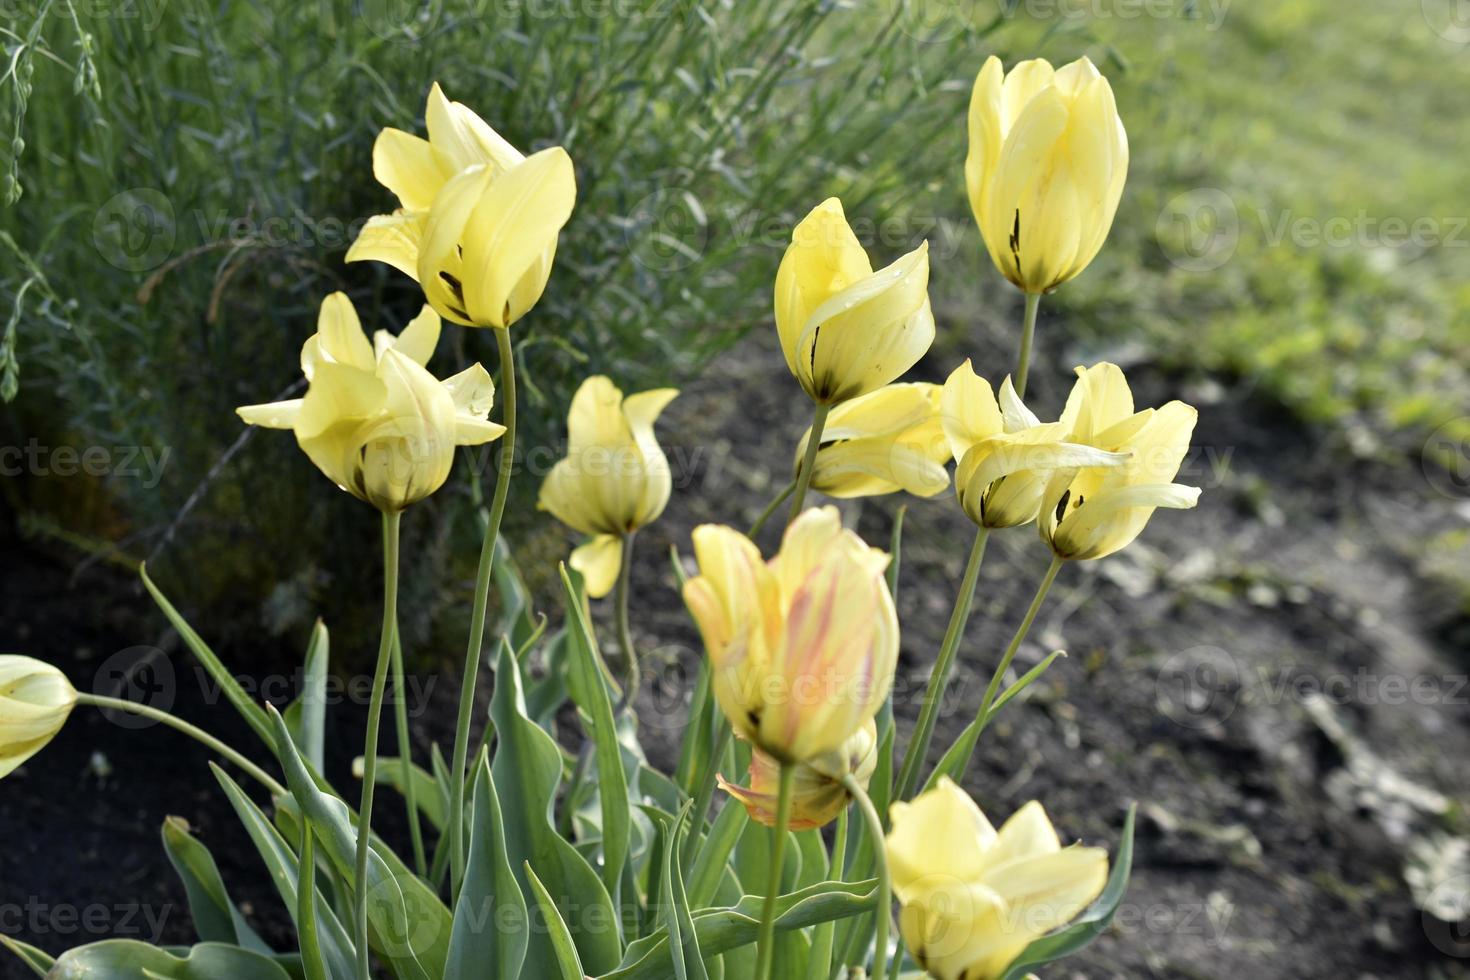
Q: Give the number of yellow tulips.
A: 12